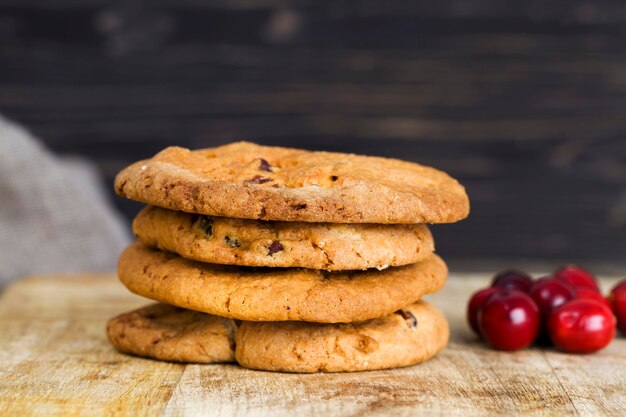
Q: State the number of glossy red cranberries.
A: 8